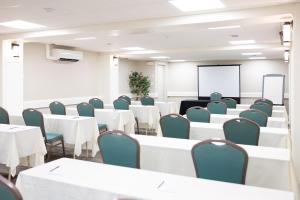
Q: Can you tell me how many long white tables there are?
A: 11